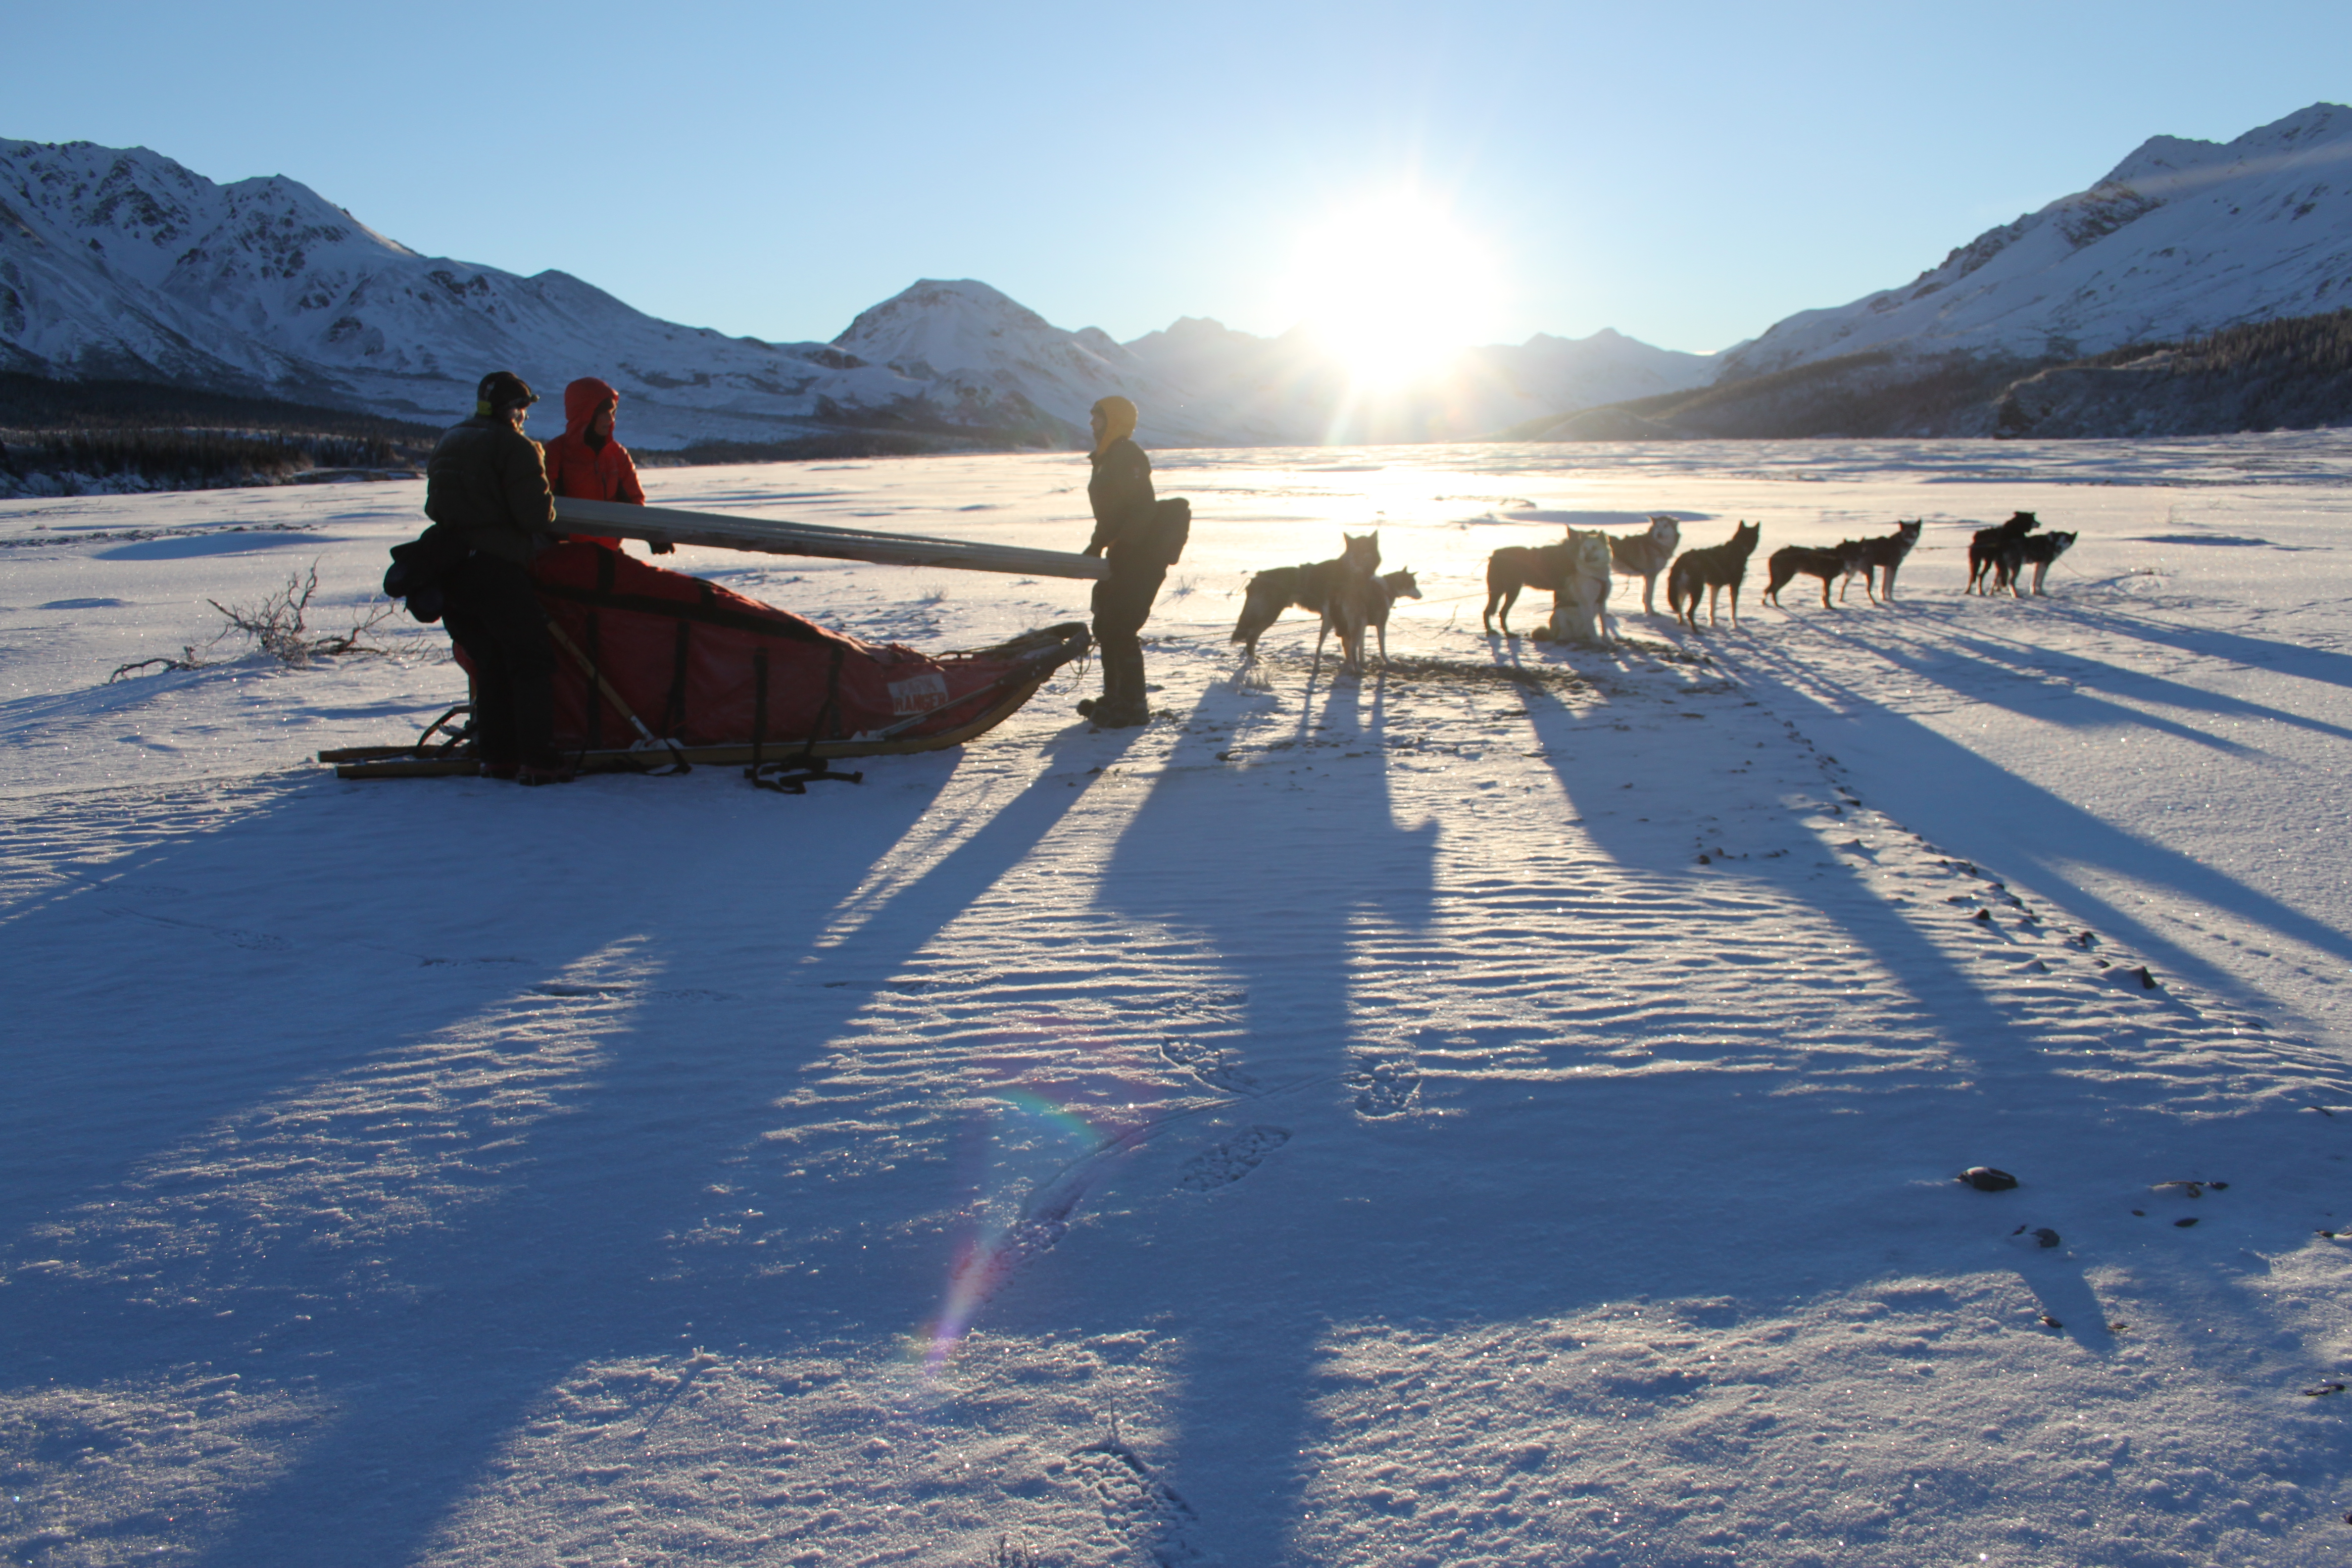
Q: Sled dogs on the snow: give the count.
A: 10